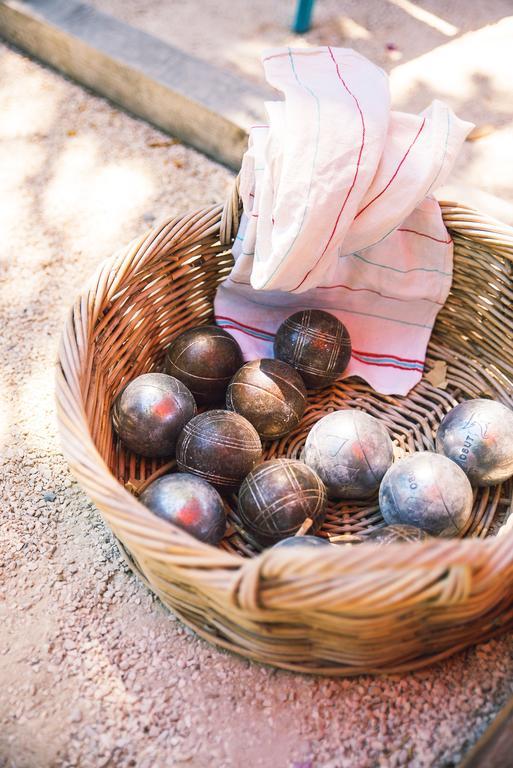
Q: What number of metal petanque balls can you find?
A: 12